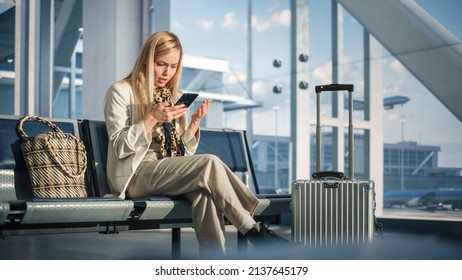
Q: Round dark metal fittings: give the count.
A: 4